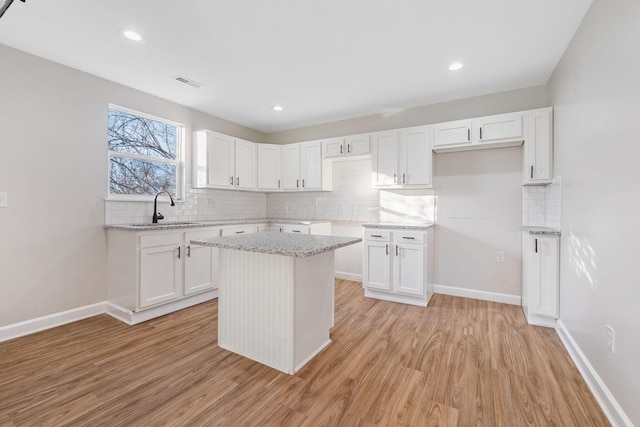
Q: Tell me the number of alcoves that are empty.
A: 2